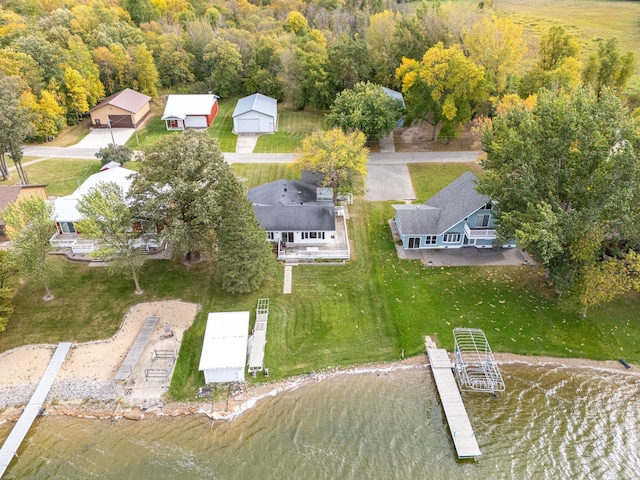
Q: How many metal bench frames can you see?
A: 2